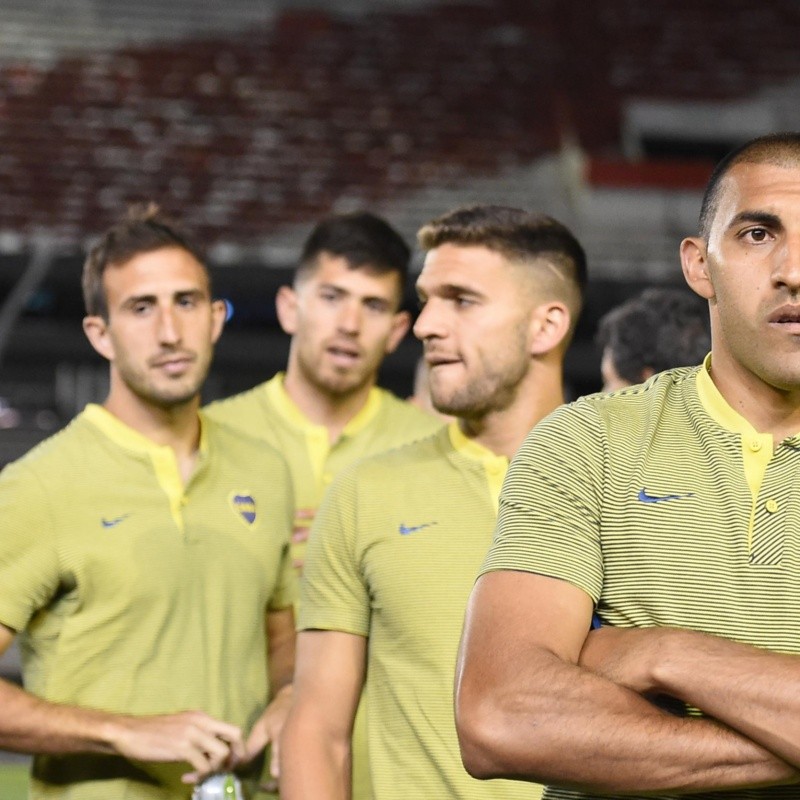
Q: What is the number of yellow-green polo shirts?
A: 4